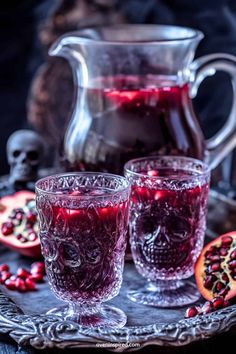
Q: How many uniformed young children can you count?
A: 0